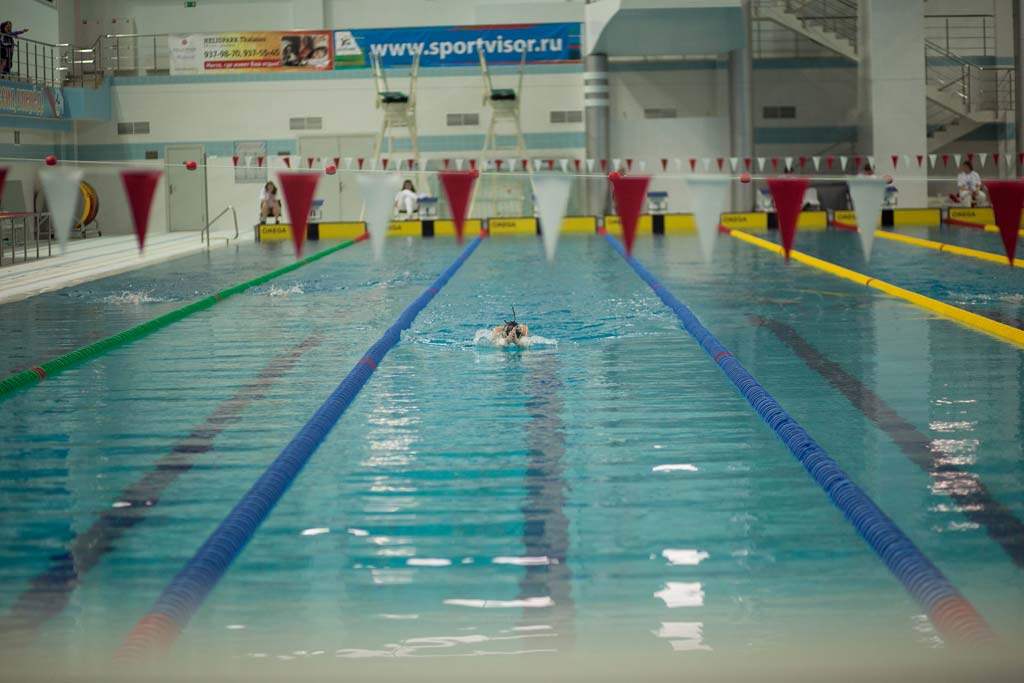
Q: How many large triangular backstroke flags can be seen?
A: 12